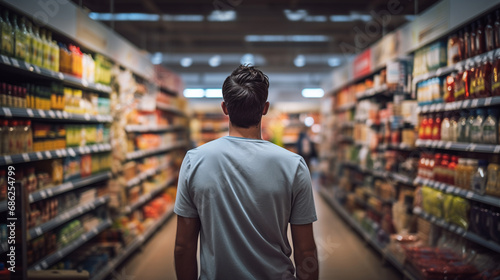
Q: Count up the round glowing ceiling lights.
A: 6